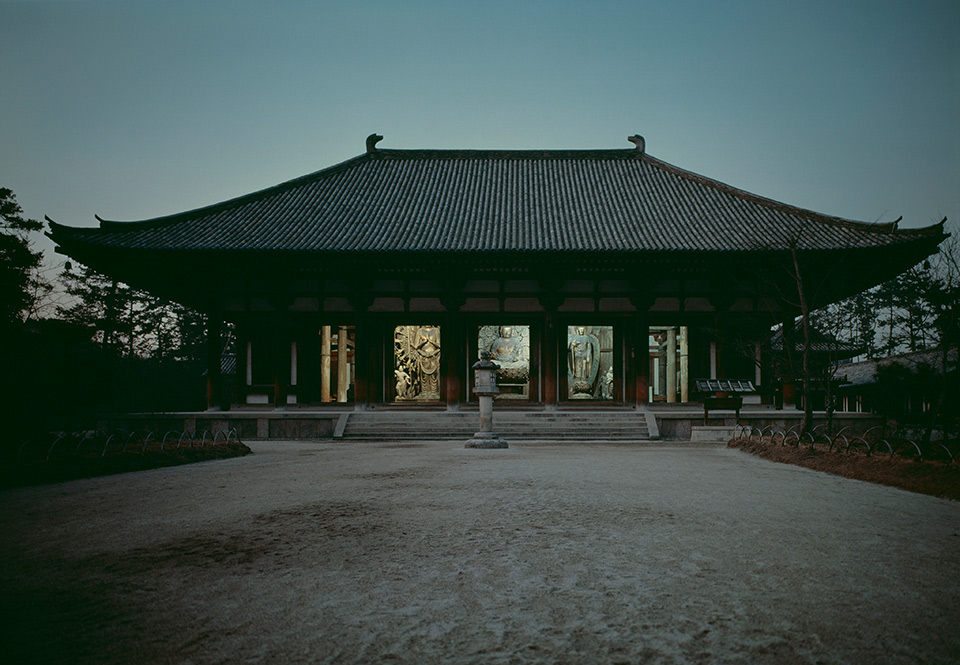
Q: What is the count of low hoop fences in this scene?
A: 2